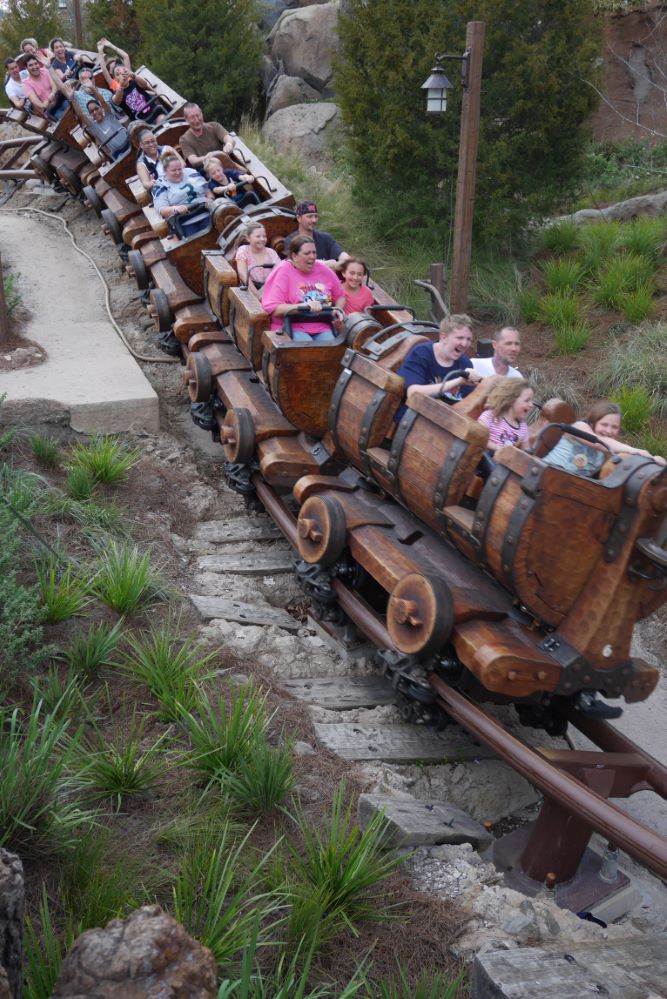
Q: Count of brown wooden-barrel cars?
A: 5